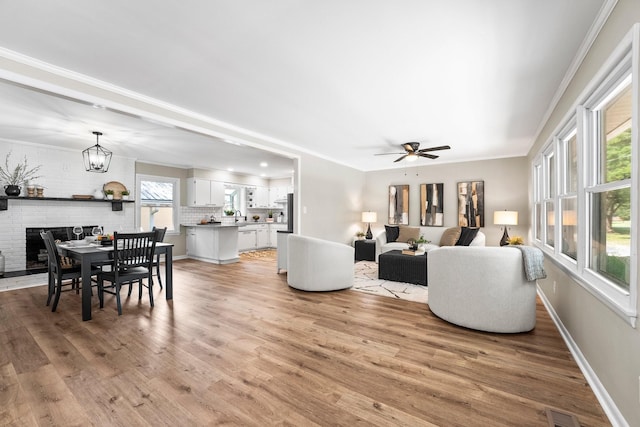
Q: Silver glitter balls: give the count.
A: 0